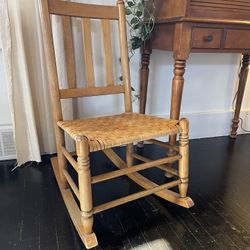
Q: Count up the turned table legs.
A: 3